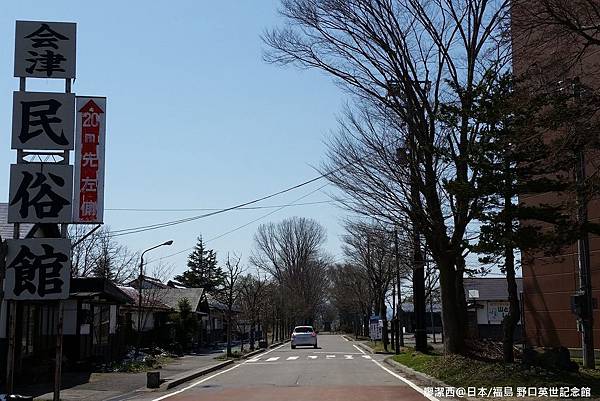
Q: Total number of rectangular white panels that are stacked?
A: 4